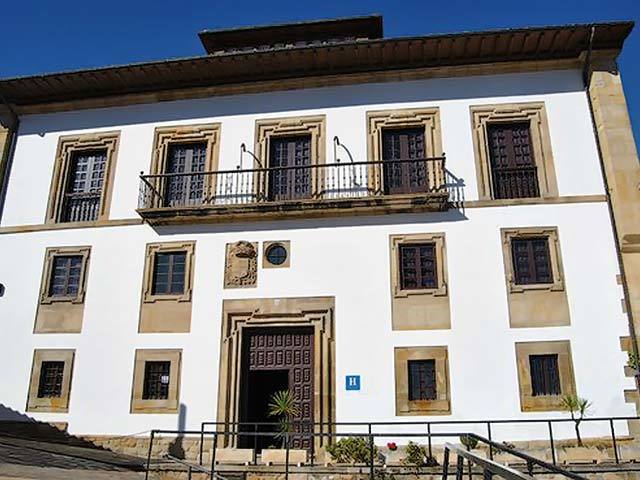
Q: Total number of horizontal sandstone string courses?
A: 1